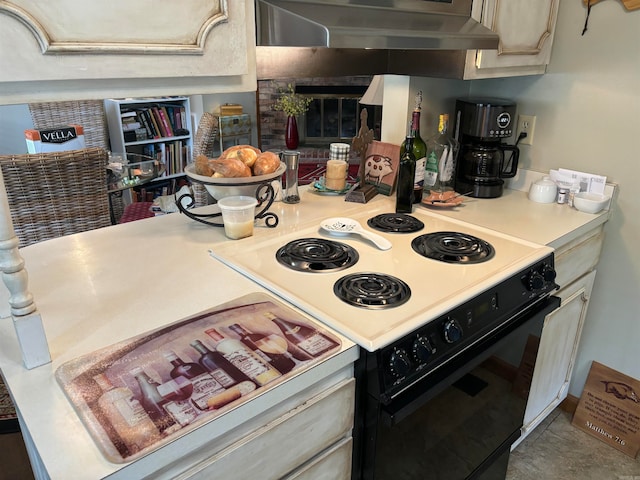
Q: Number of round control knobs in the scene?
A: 5